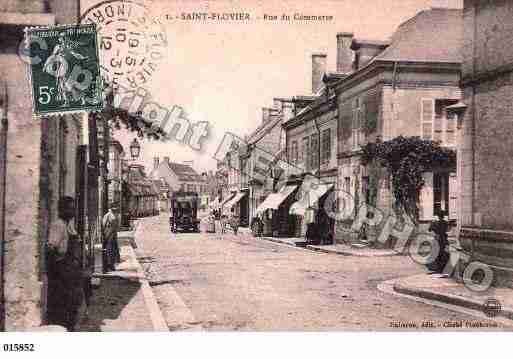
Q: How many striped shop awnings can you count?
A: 0